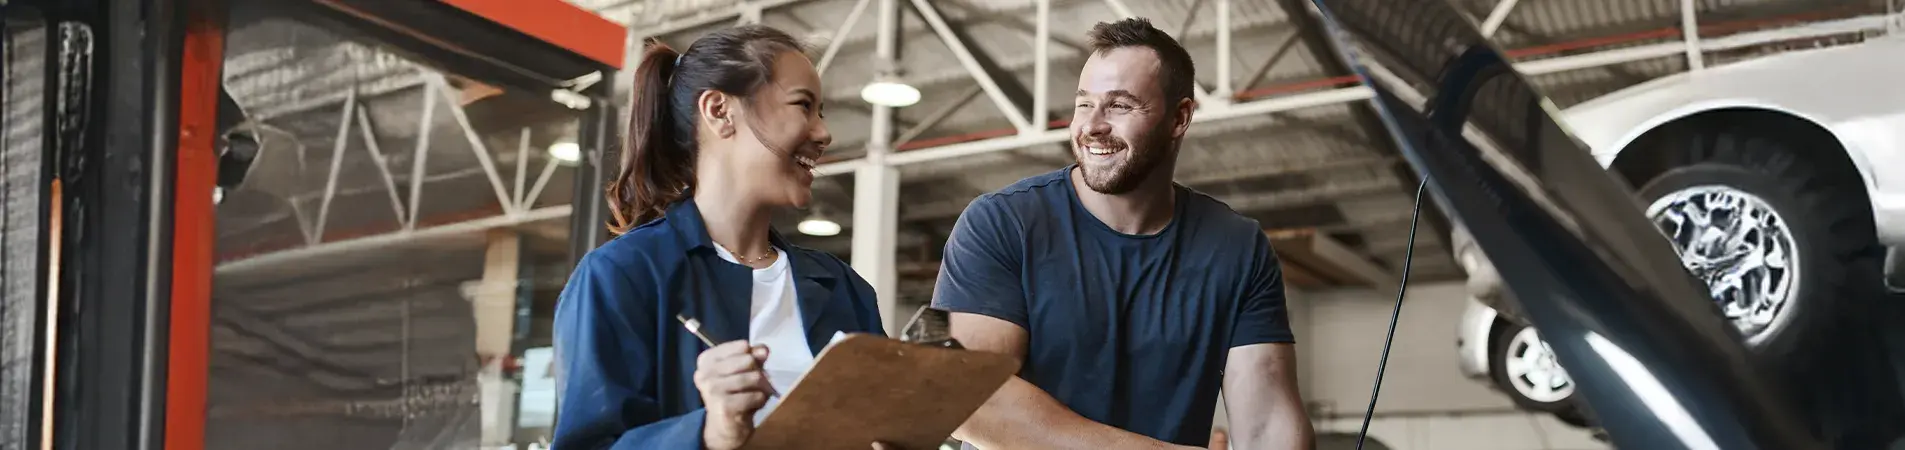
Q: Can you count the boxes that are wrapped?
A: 0